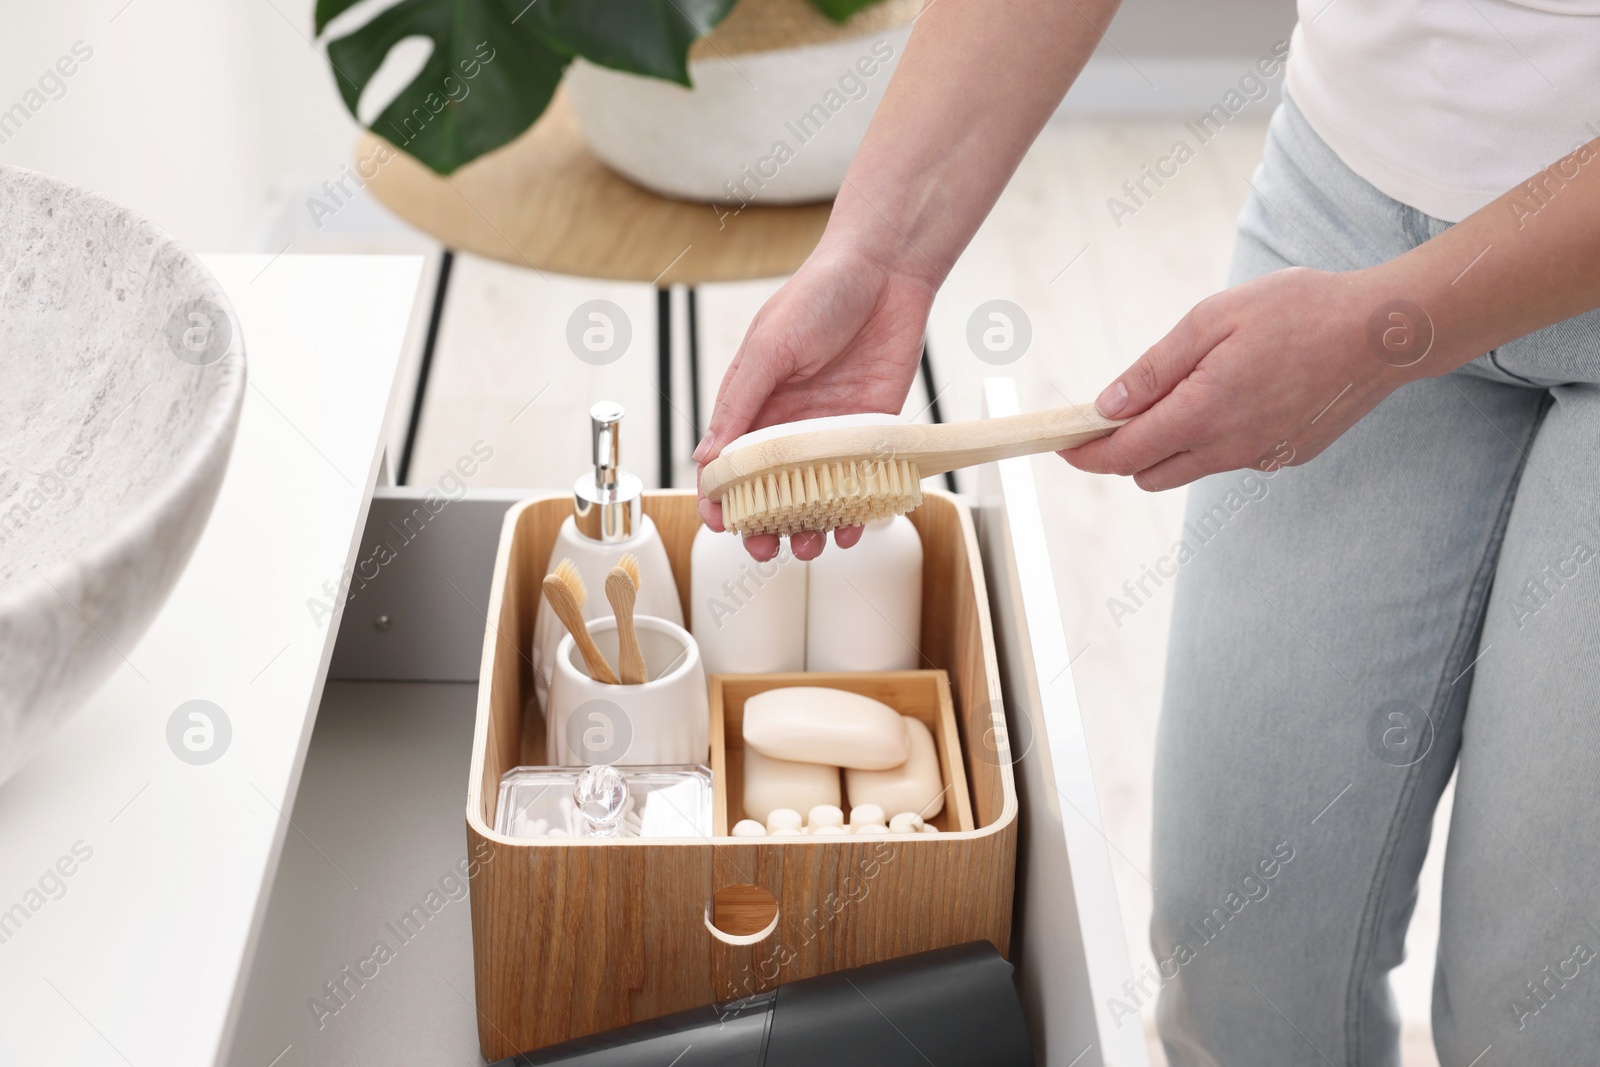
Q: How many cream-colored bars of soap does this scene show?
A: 3